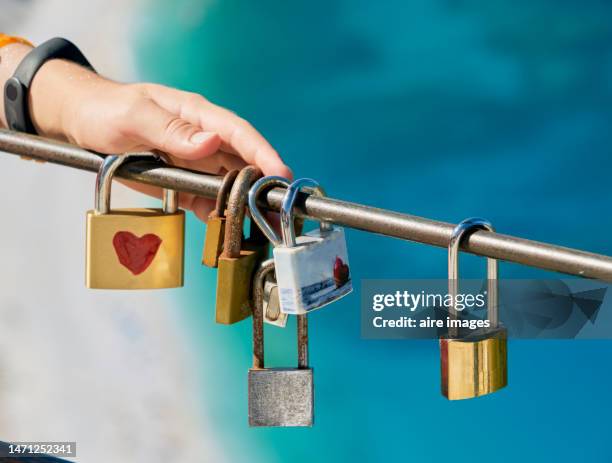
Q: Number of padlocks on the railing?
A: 7